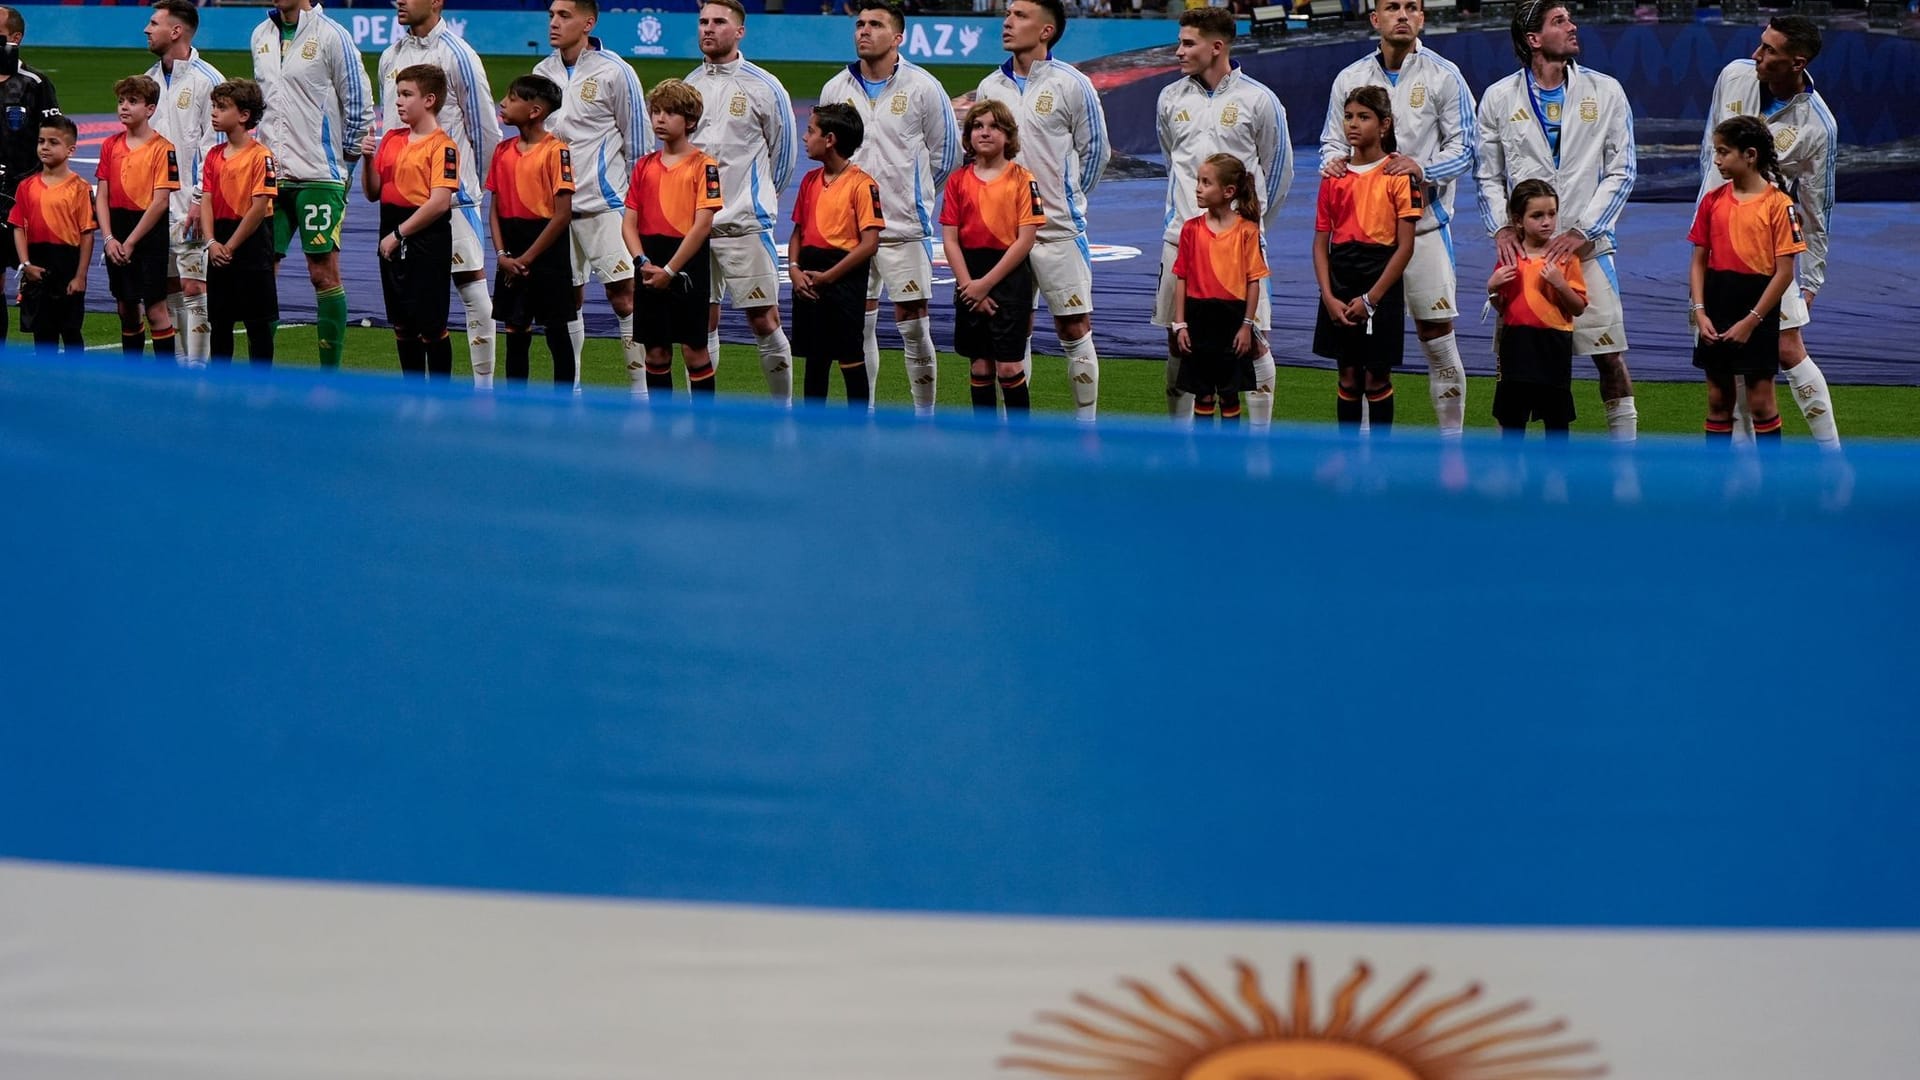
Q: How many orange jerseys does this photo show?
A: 12